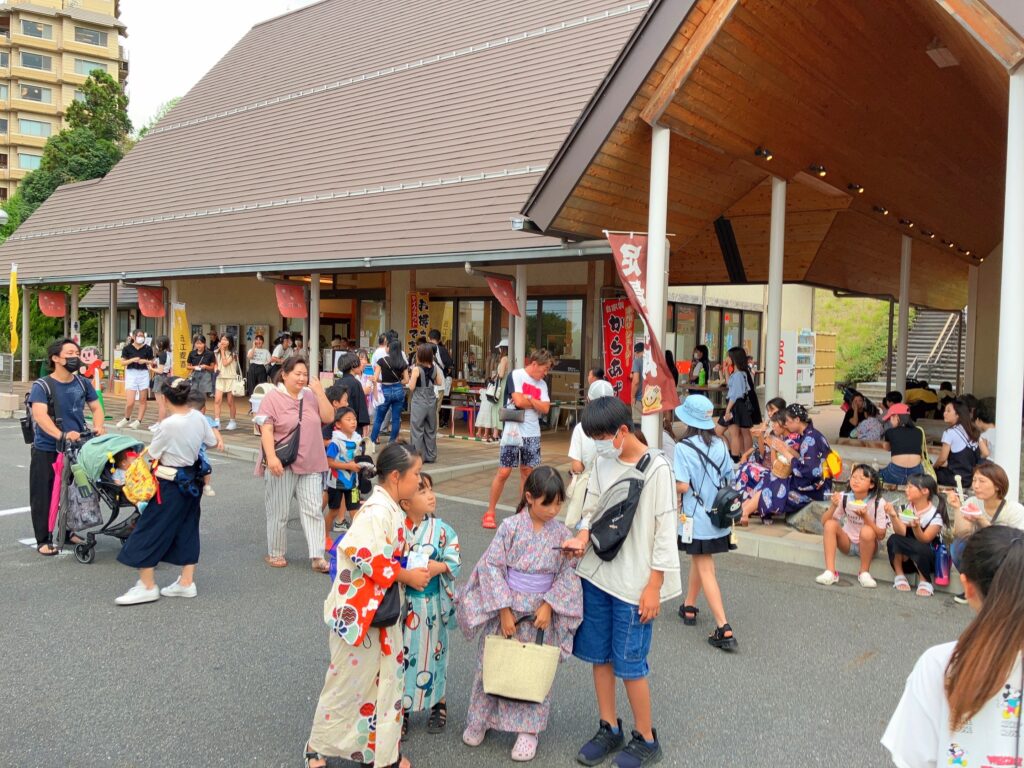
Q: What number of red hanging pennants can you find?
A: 4